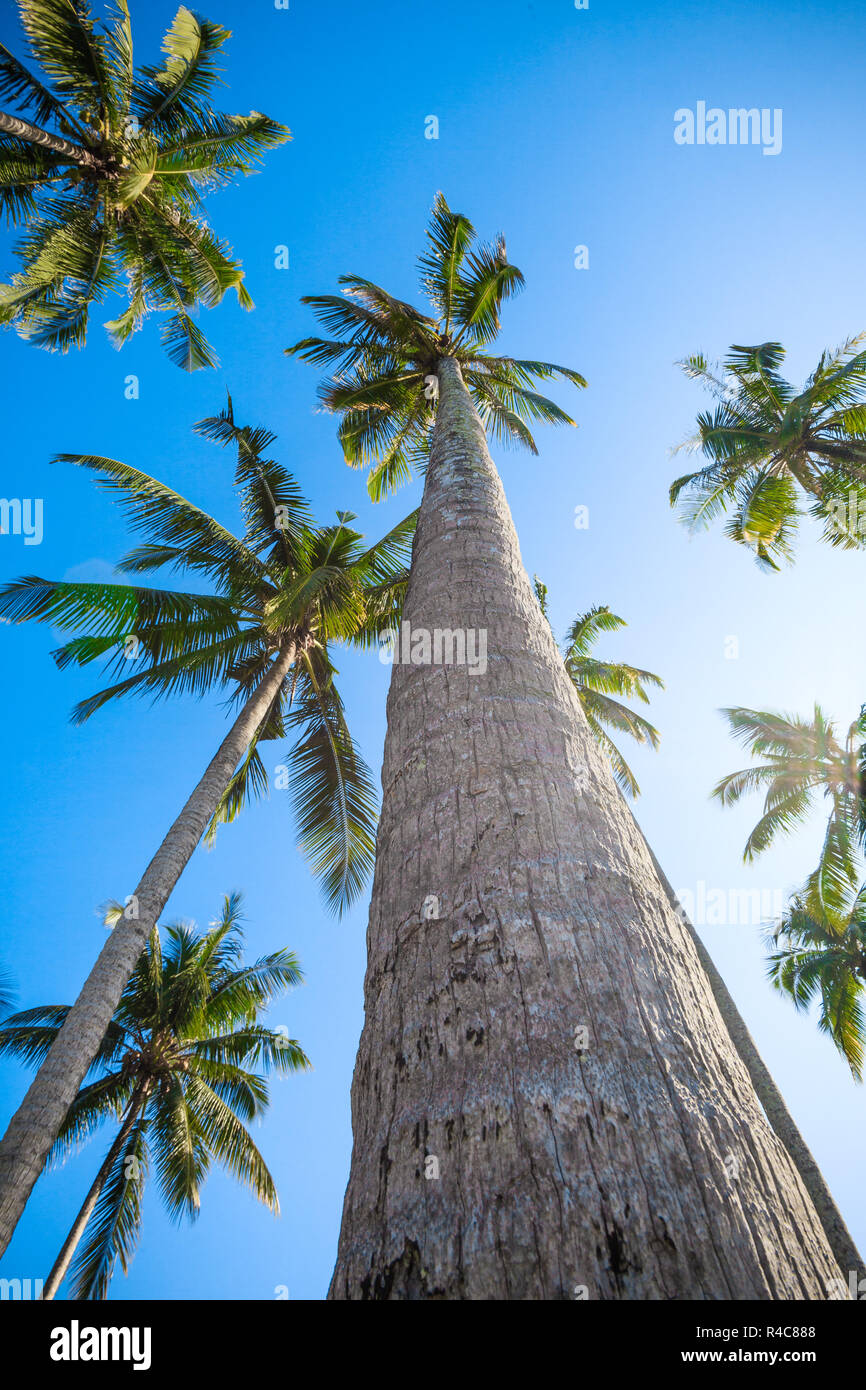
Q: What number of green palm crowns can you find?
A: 8